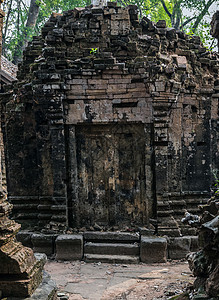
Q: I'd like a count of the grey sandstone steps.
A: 3